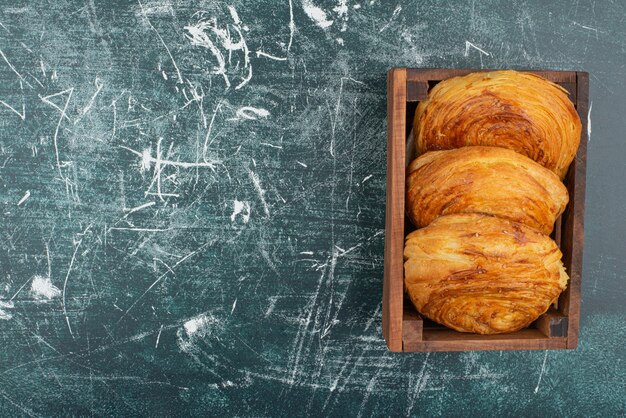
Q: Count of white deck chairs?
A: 0